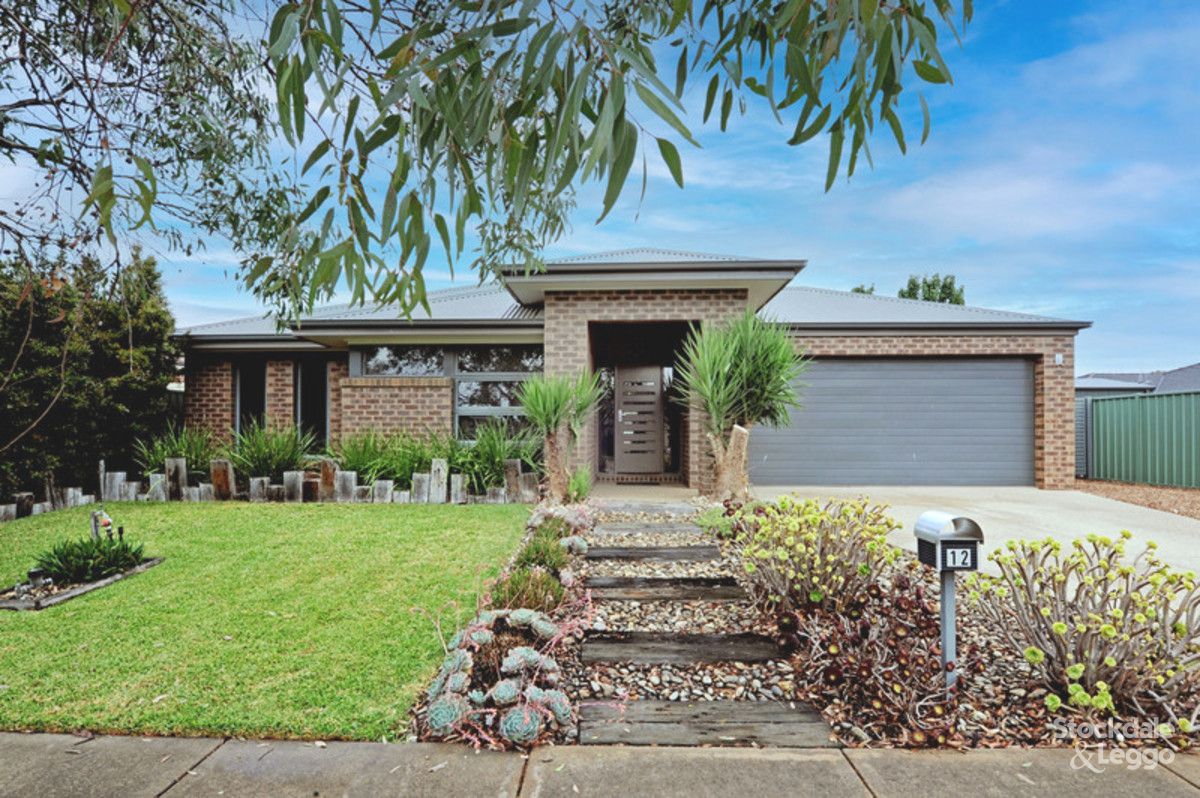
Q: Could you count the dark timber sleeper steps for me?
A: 6